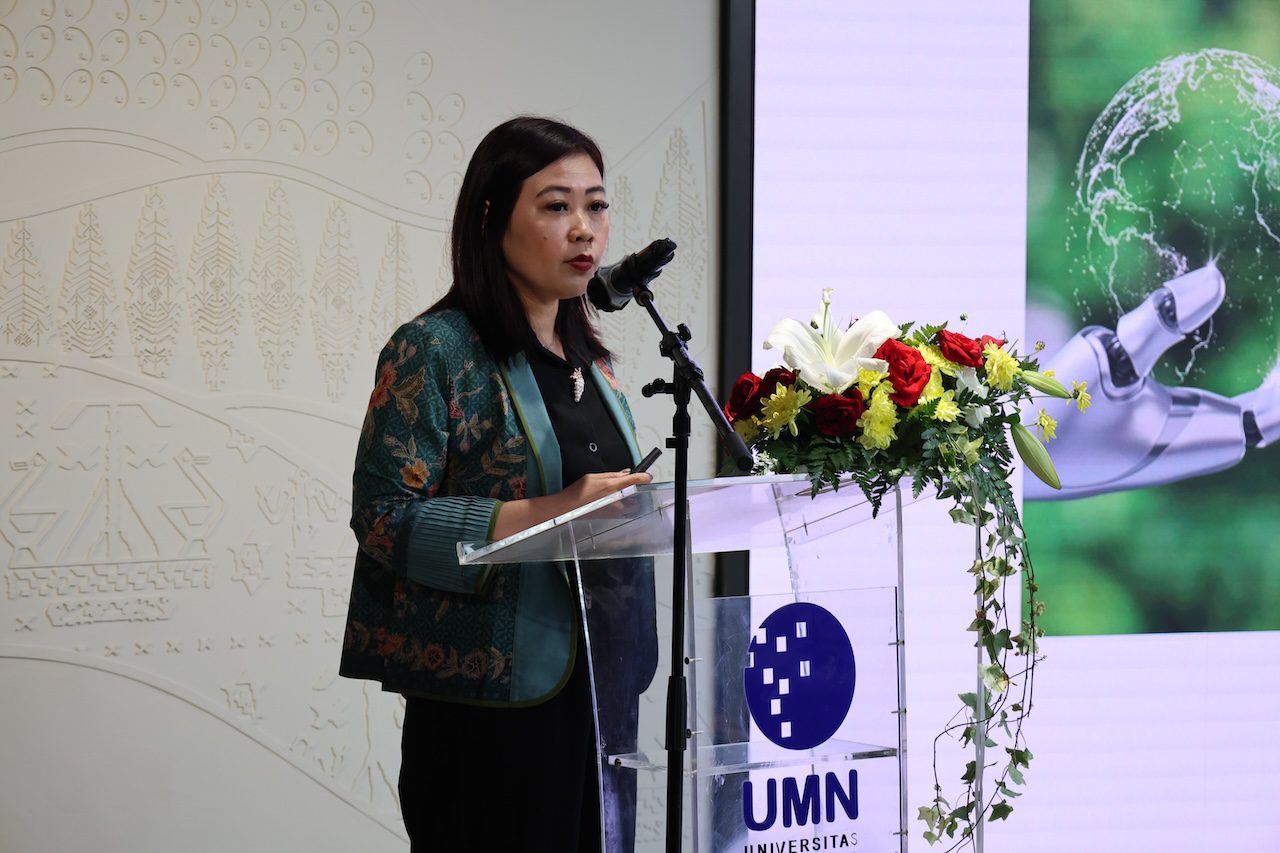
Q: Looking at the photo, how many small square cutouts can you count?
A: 9